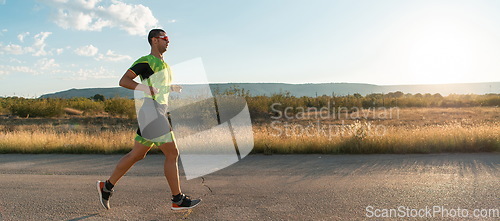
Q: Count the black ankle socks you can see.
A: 2